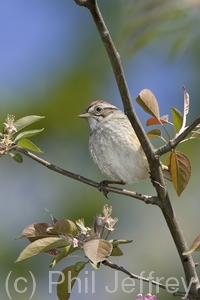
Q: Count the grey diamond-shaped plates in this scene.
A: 0